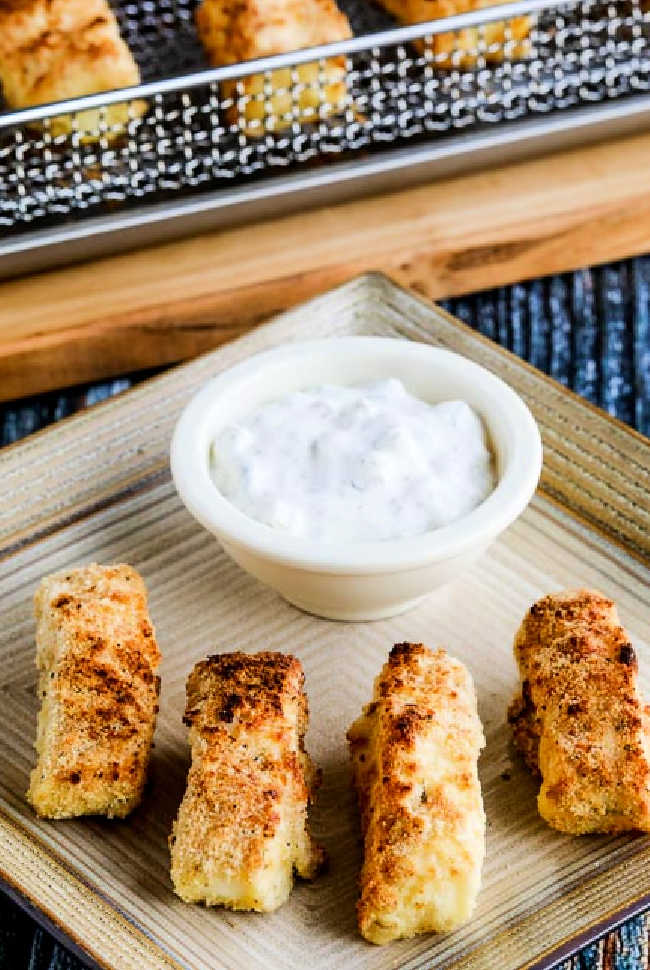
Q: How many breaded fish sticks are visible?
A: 7